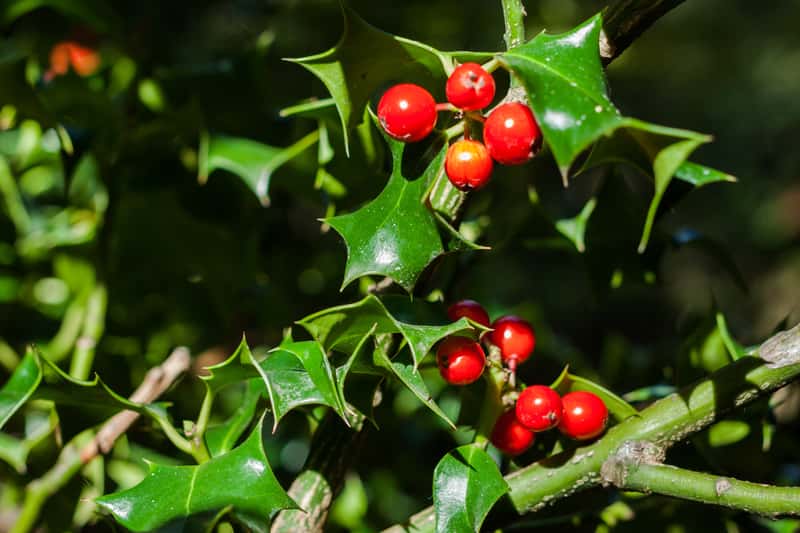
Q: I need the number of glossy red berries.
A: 10